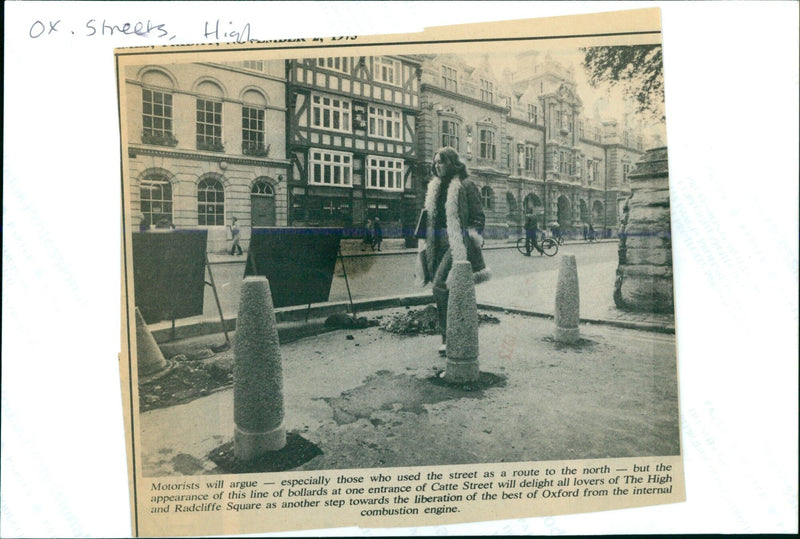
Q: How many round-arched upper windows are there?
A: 3